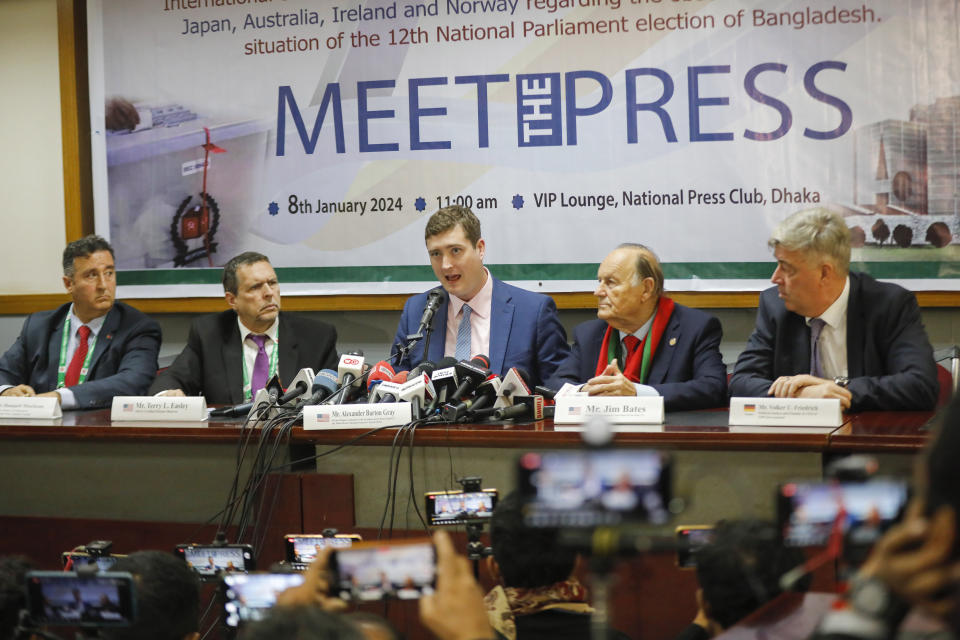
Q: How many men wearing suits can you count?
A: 5